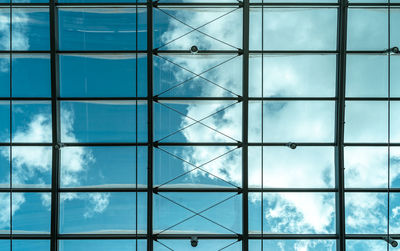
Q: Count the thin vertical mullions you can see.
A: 4